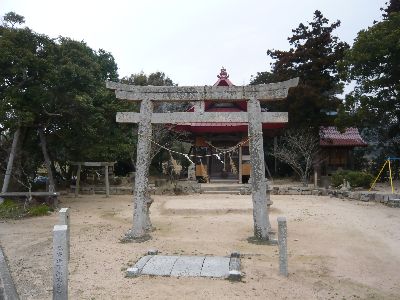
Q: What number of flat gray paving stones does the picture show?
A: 3